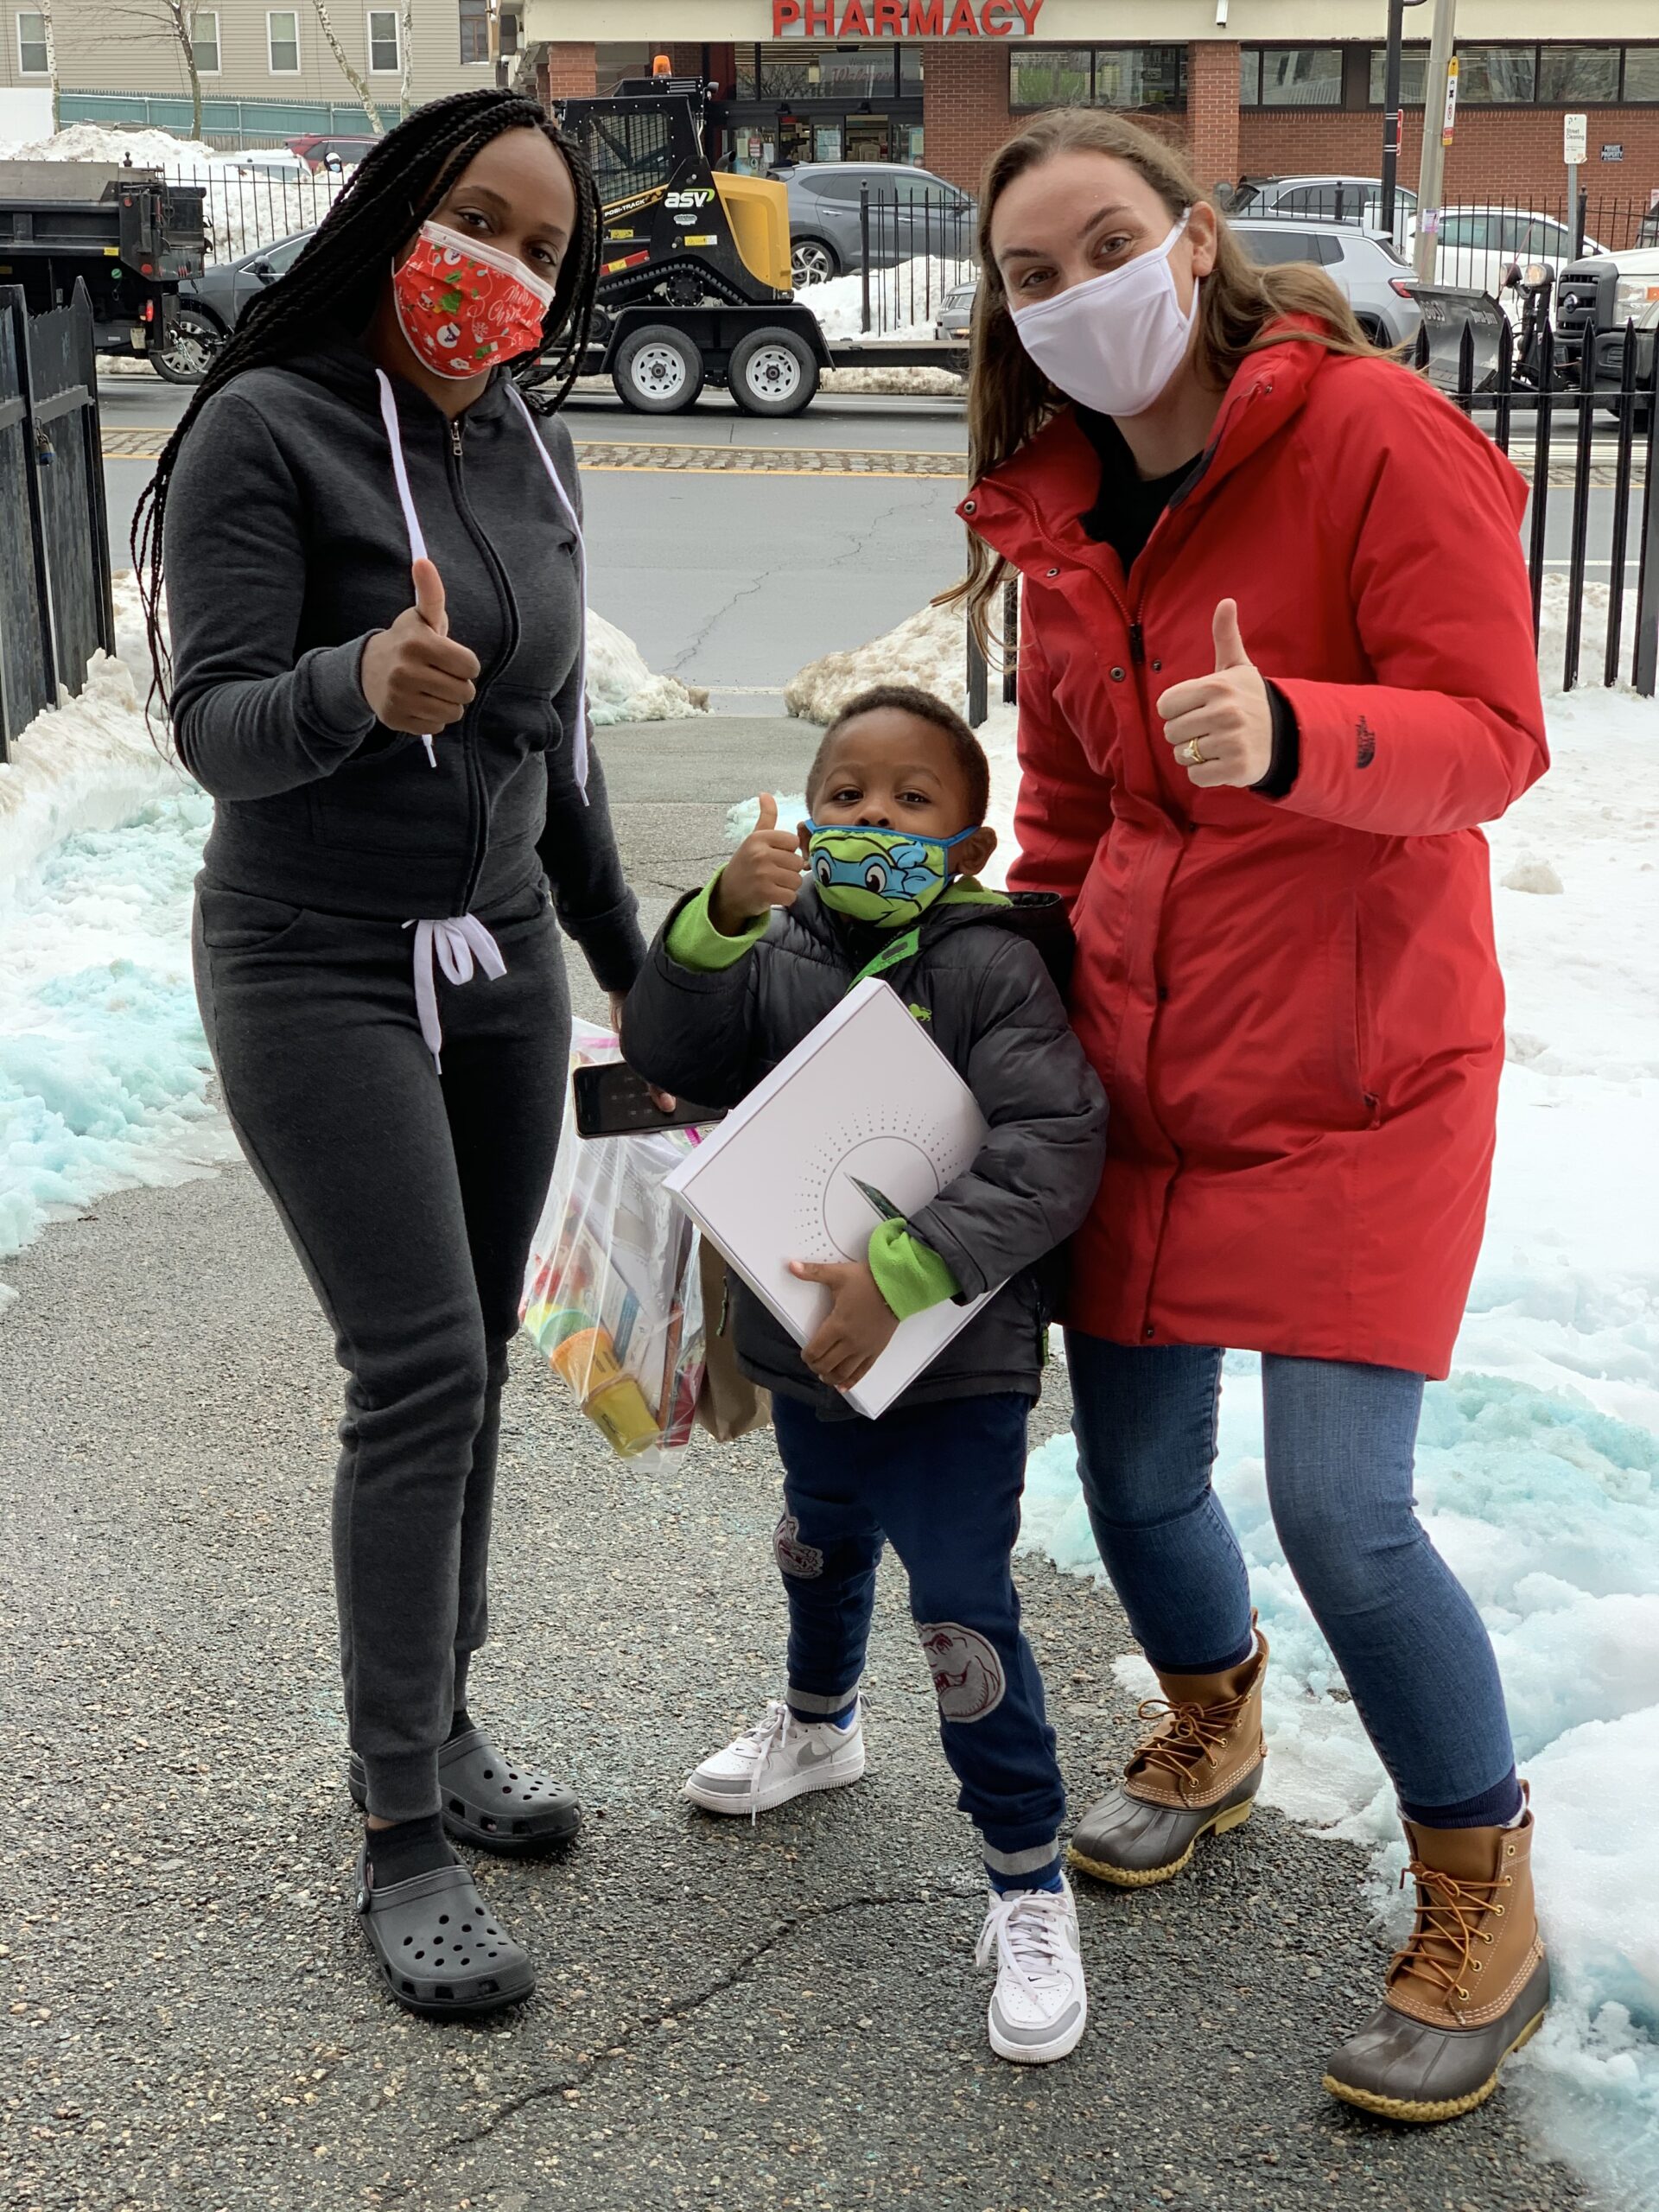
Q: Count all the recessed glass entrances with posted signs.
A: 1